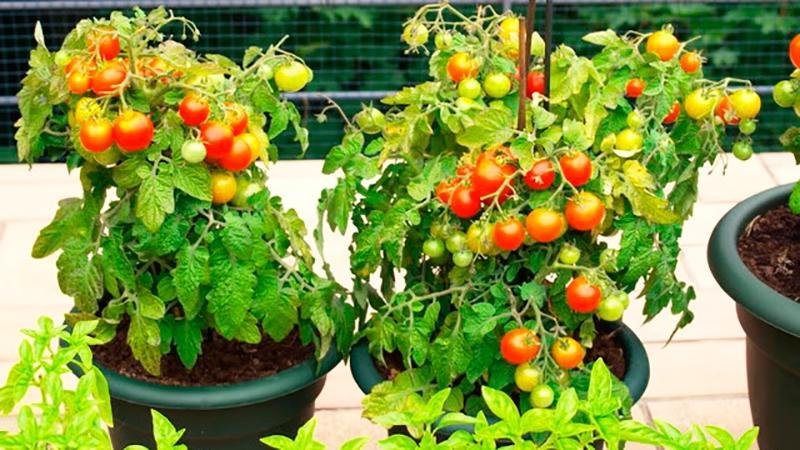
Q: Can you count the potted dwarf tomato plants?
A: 3